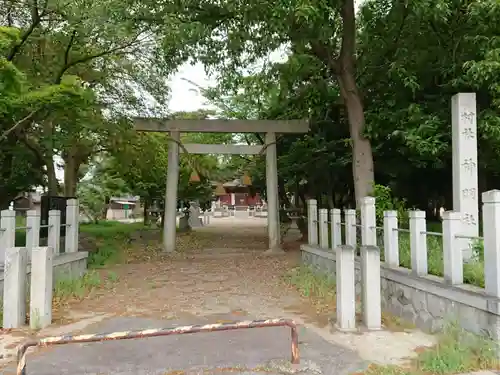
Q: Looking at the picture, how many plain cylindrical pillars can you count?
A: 2